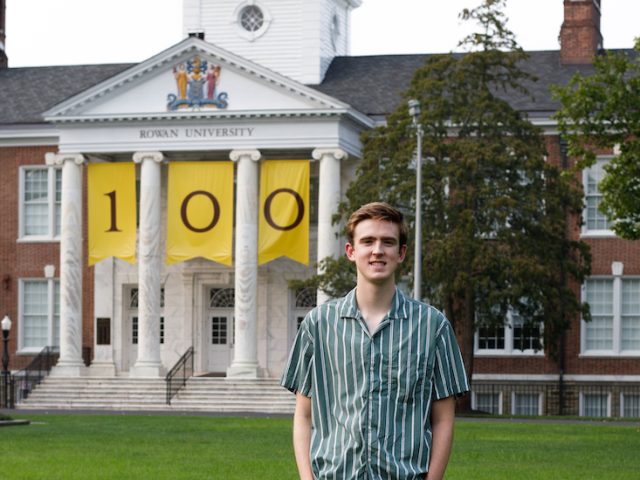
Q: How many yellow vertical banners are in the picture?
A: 3